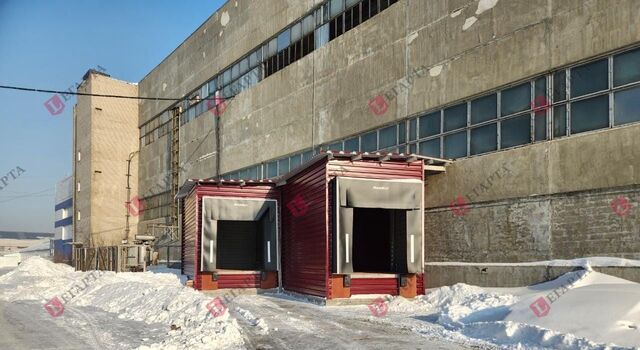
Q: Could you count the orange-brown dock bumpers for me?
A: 4